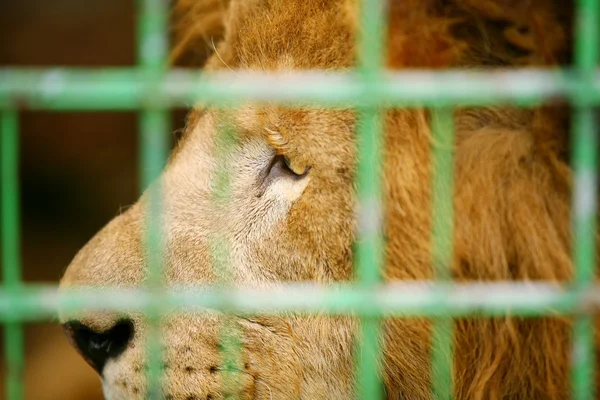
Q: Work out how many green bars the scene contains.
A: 8